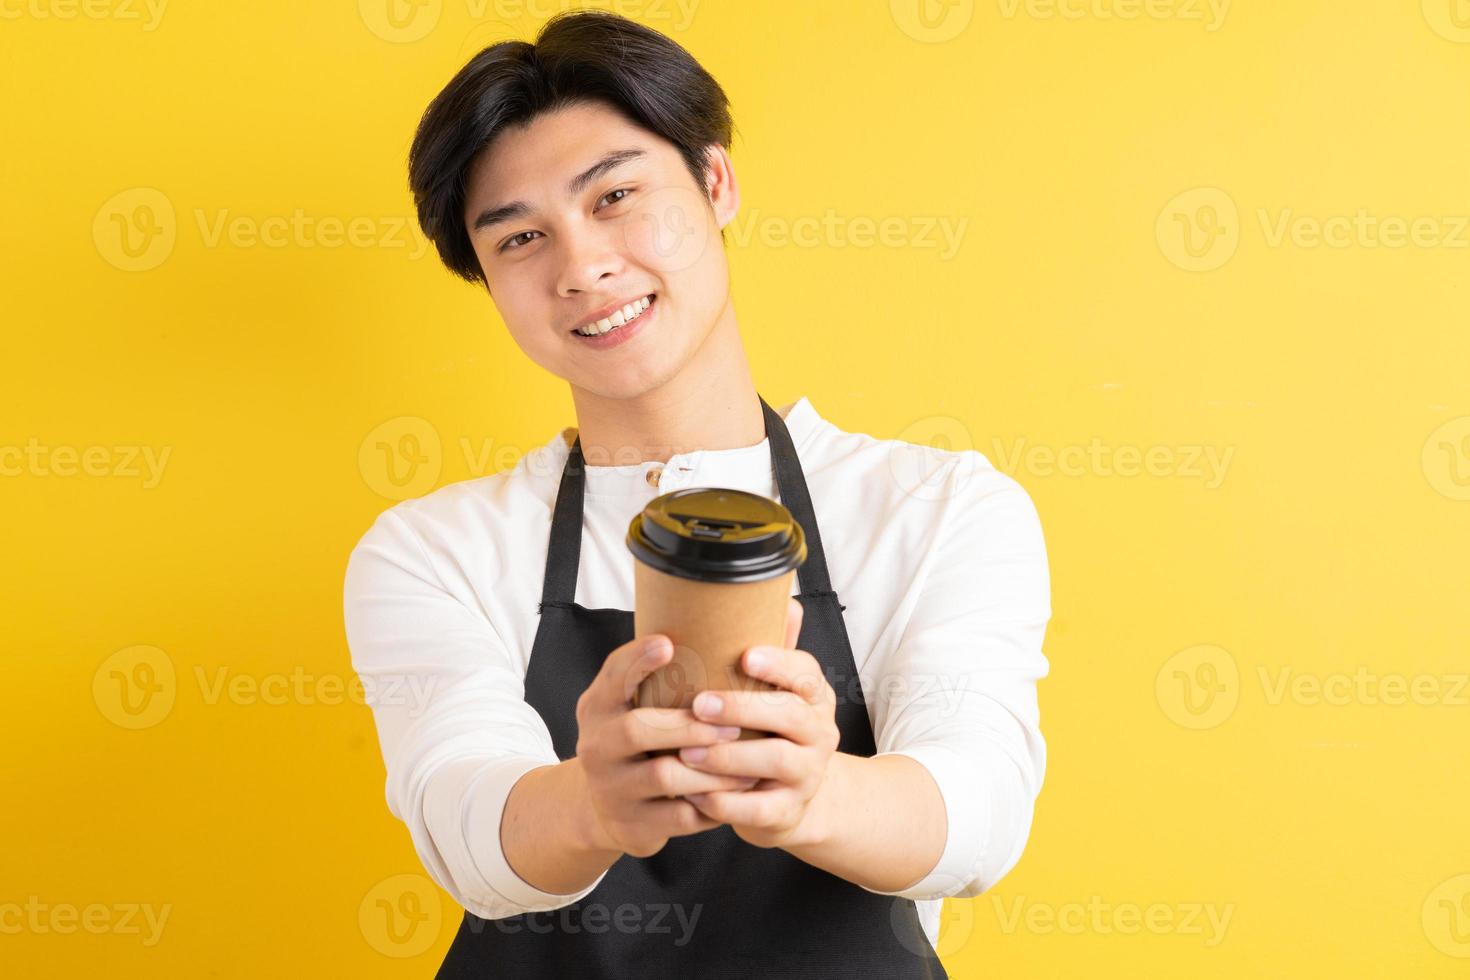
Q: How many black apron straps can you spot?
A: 2